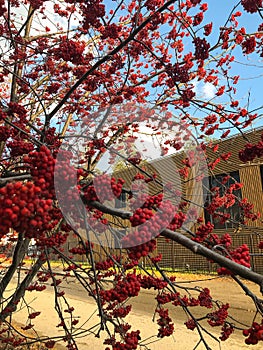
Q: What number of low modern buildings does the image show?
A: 1